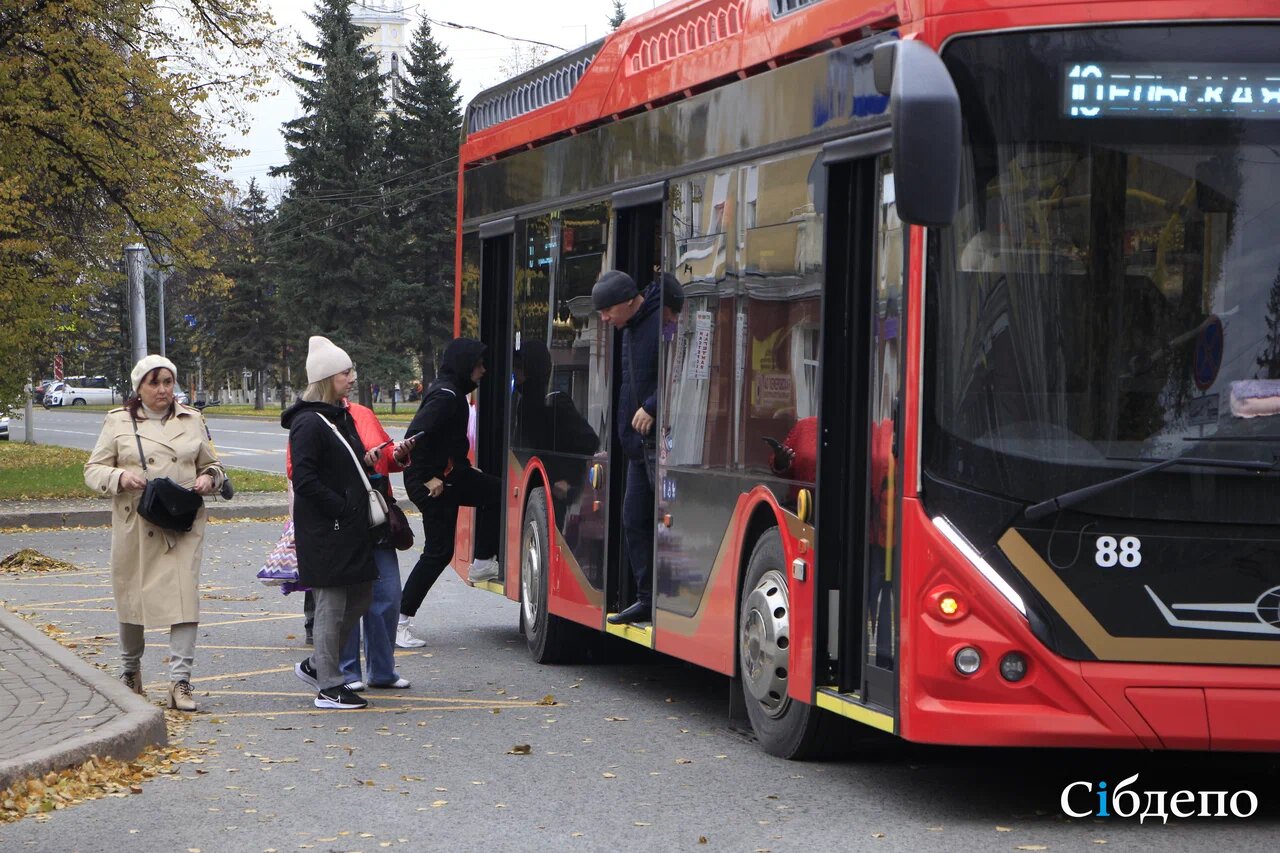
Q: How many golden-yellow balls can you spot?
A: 0